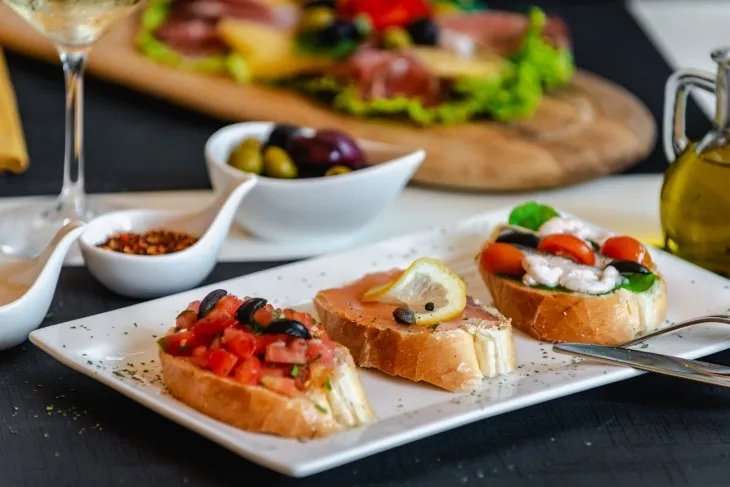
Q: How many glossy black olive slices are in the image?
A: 5